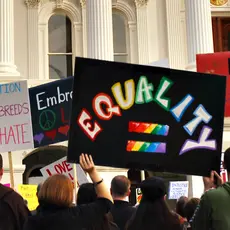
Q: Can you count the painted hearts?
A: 3